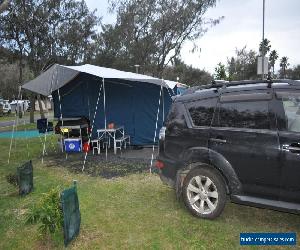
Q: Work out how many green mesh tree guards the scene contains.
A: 2